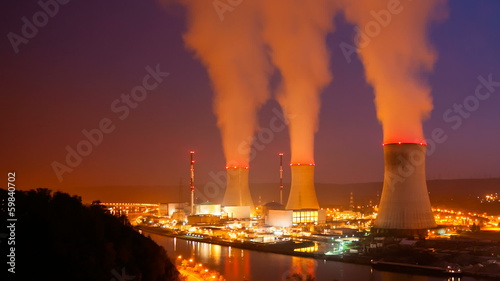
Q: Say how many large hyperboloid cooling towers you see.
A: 3